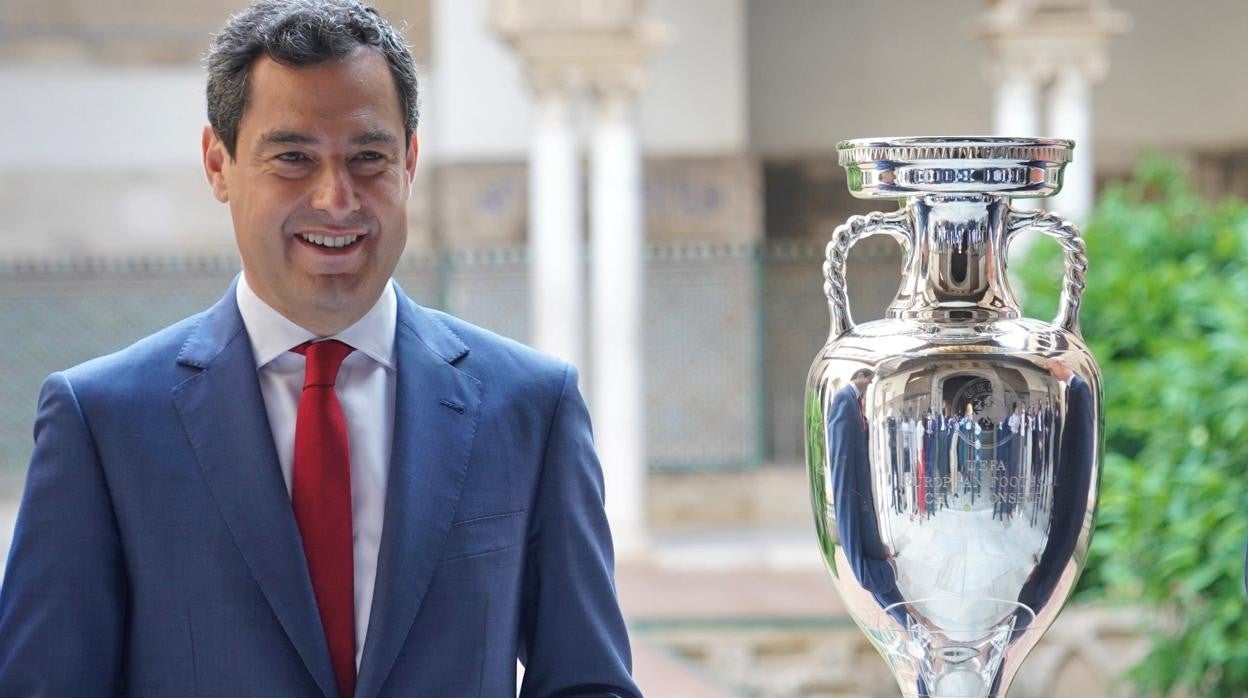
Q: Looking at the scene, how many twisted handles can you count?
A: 2